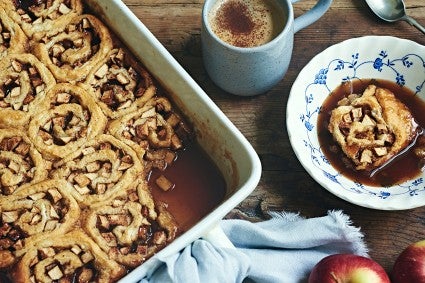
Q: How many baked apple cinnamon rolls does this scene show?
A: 13